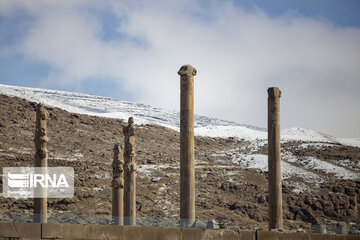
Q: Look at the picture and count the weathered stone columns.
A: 5